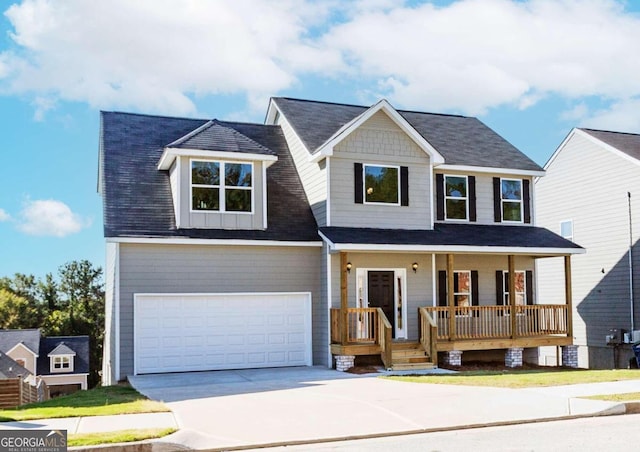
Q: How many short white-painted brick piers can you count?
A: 4